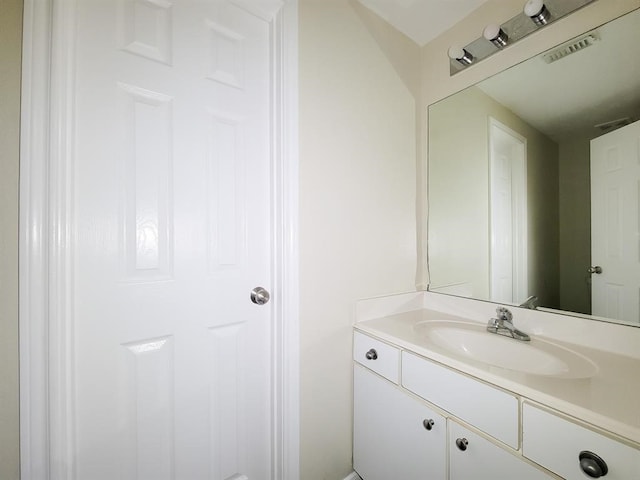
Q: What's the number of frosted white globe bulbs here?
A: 3